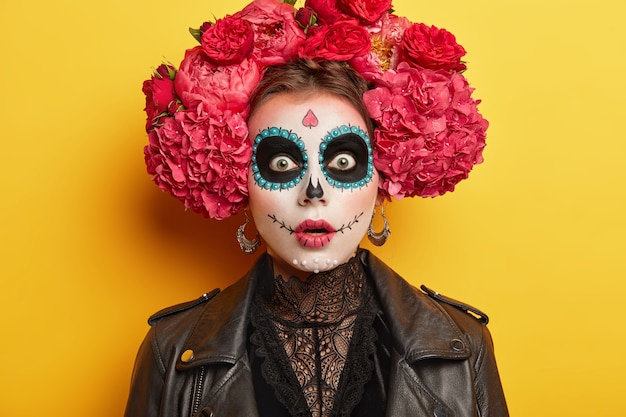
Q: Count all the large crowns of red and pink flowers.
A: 1